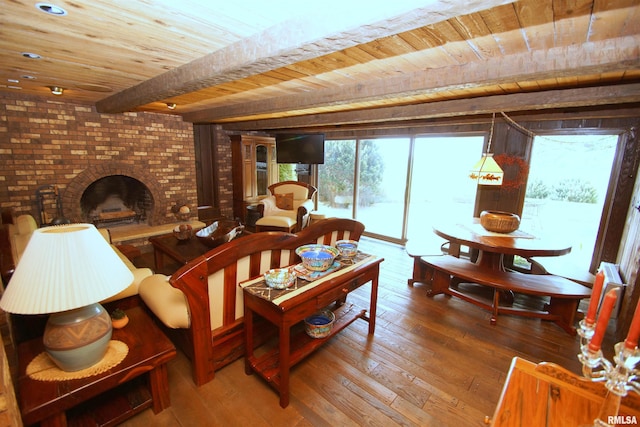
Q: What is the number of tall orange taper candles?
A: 3